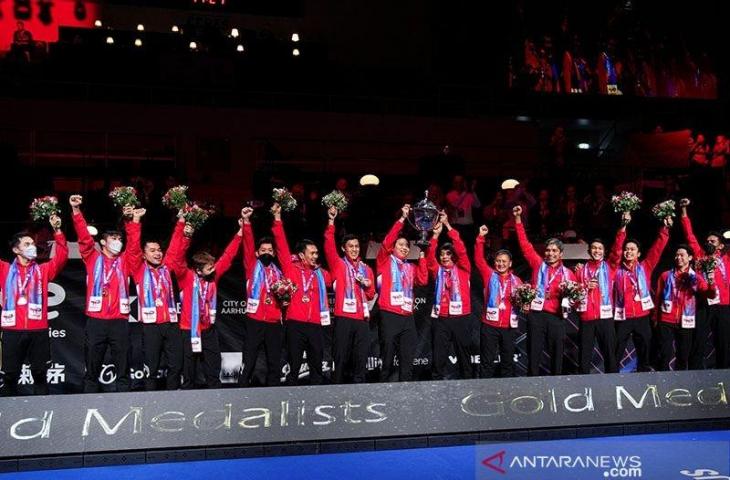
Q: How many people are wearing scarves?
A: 15